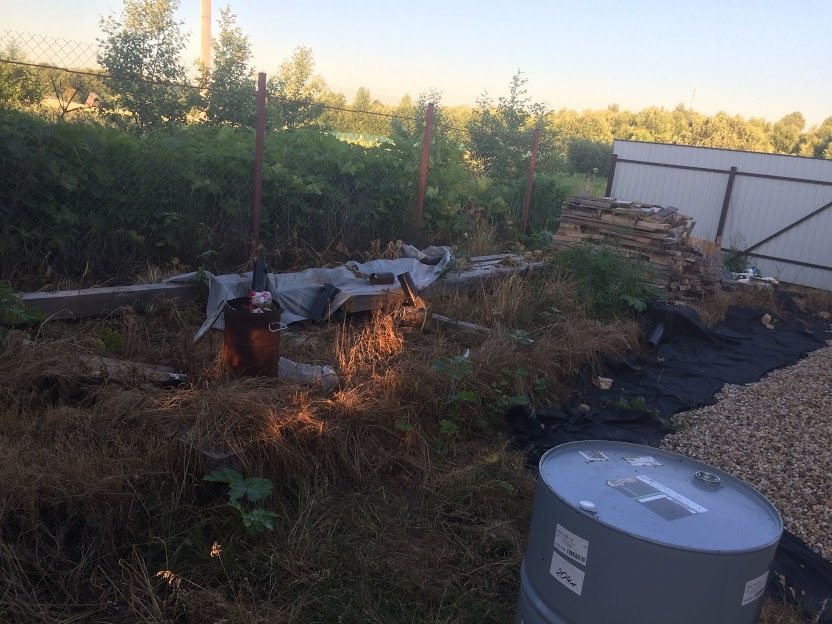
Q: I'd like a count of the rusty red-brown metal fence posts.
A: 3